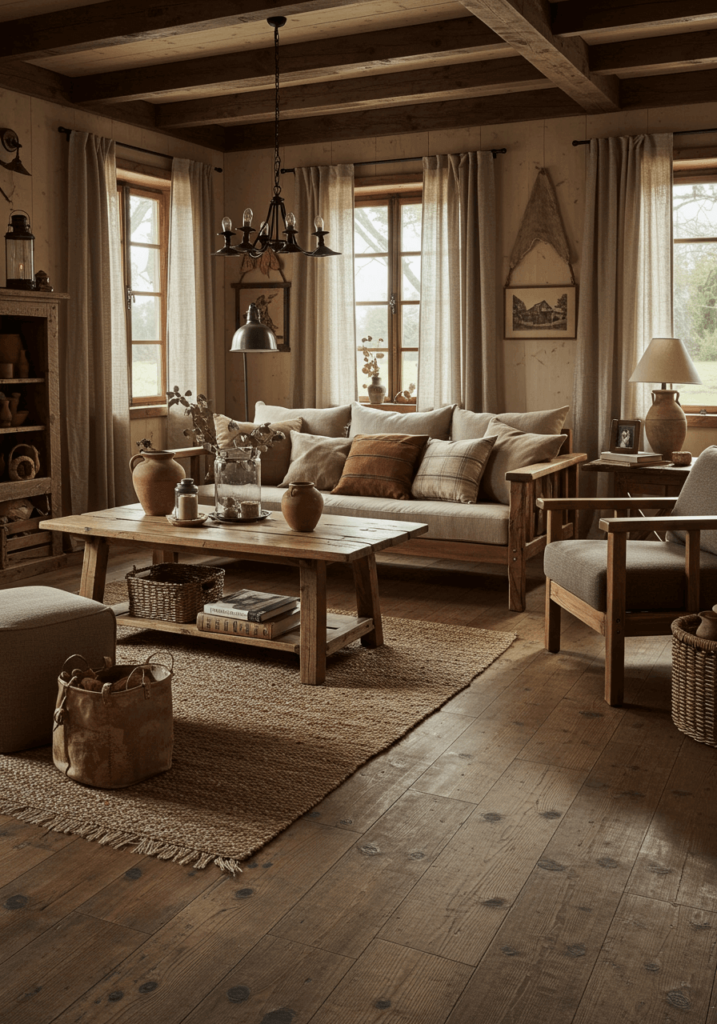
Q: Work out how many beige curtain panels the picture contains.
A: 5